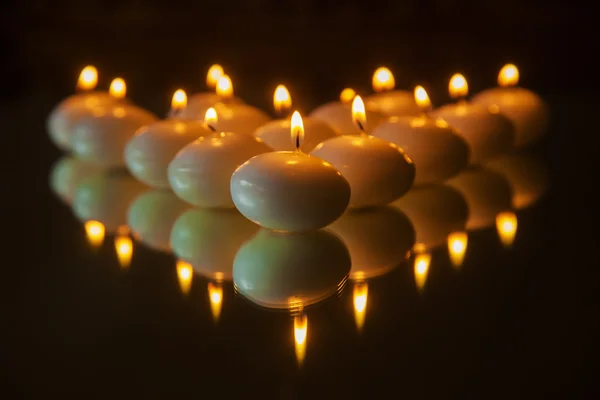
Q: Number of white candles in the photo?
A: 14